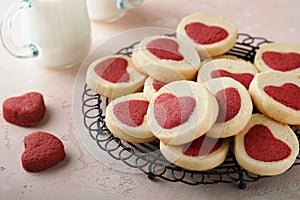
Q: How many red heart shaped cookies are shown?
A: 2